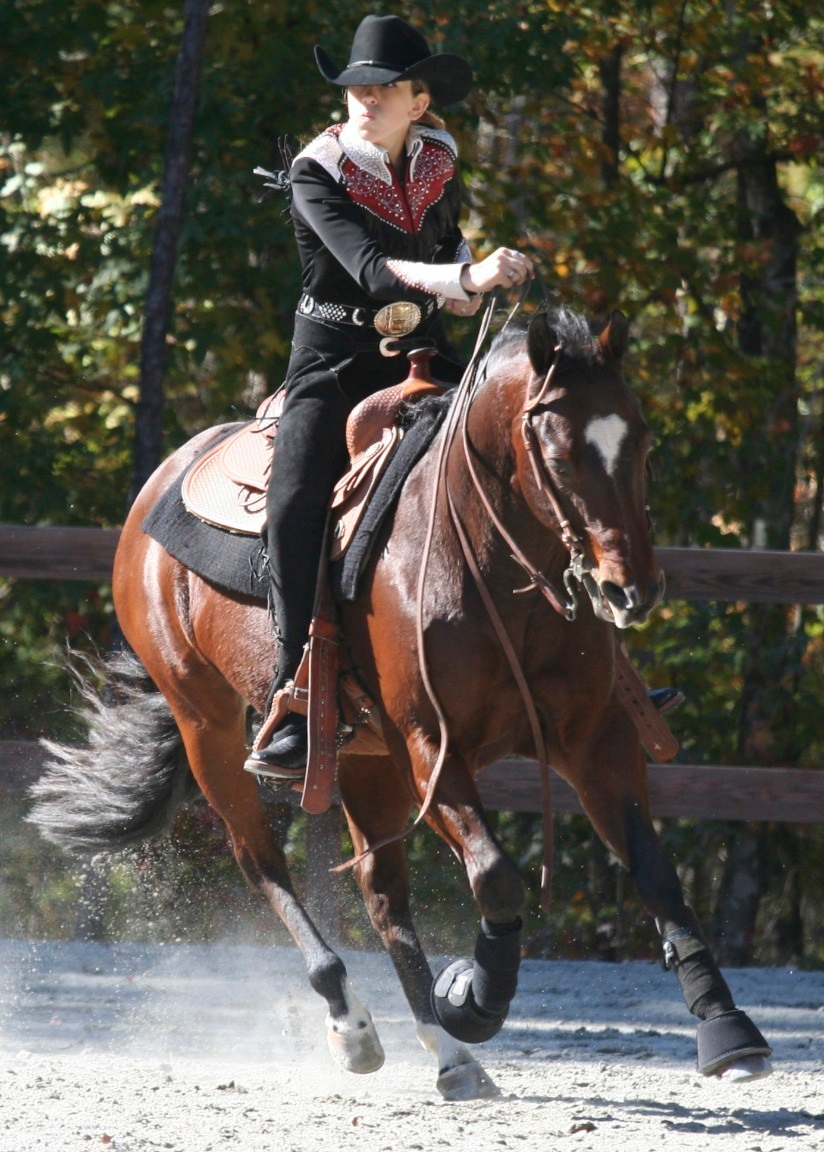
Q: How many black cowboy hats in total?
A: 1